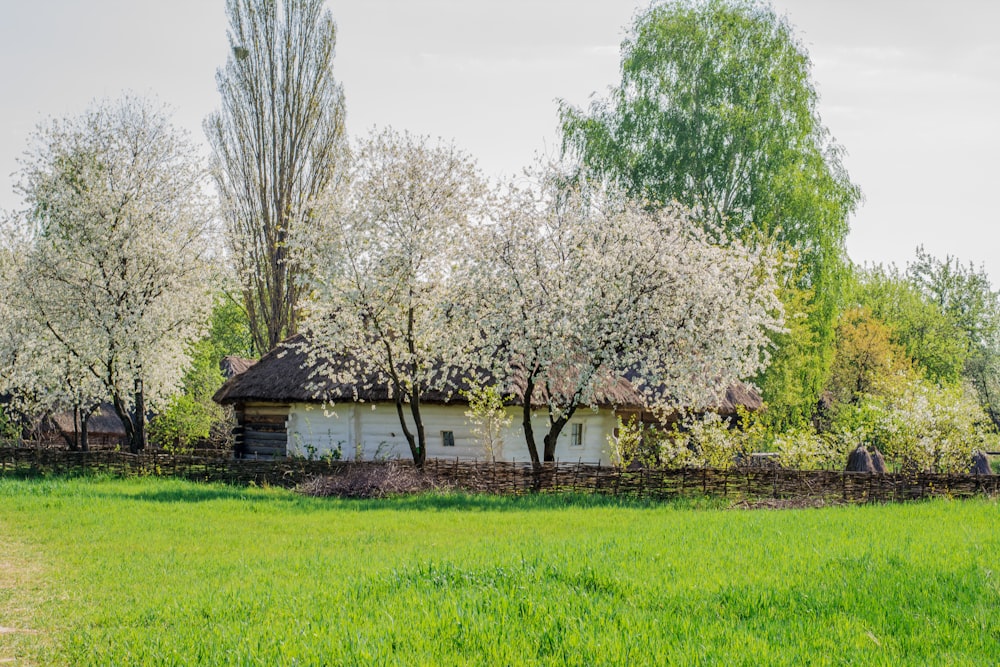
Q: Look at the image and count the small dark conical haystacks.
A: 3